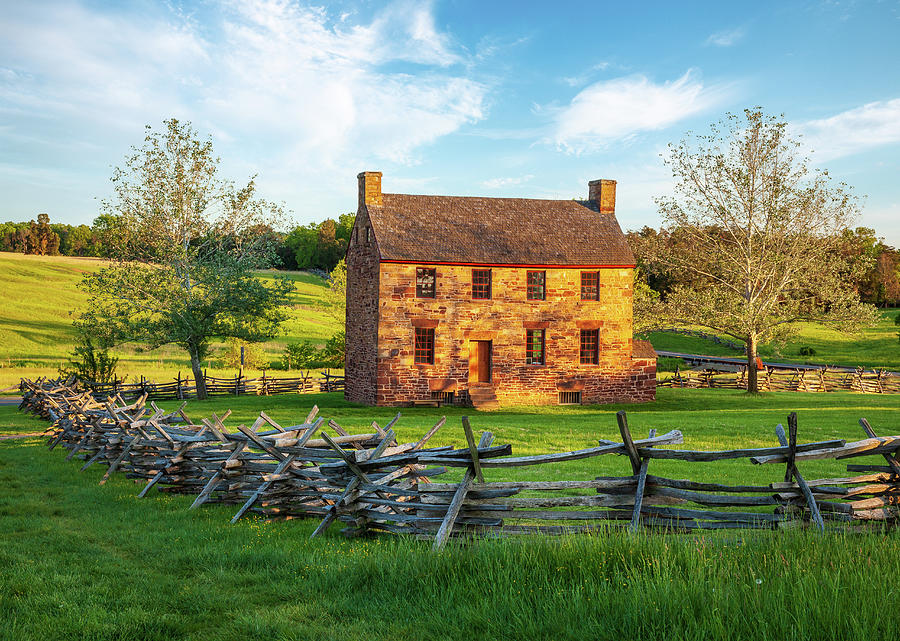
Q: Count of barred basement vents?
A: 2